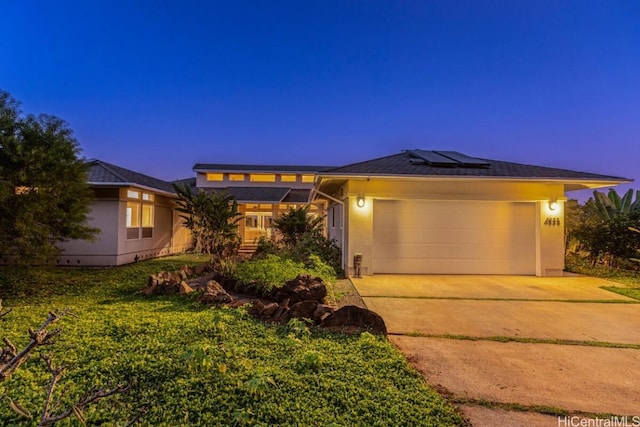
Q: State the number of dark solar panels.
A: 2